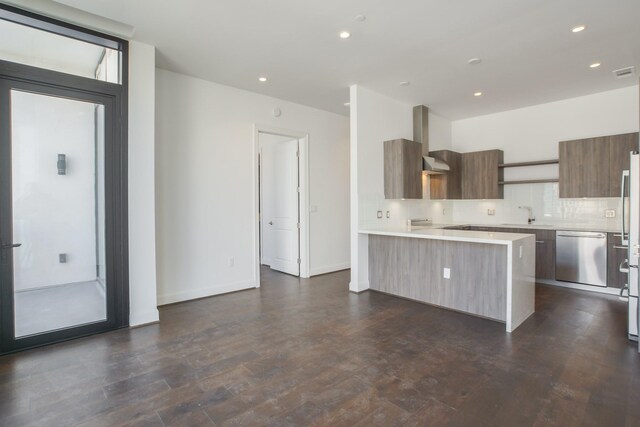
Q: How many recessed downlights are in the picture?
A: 5